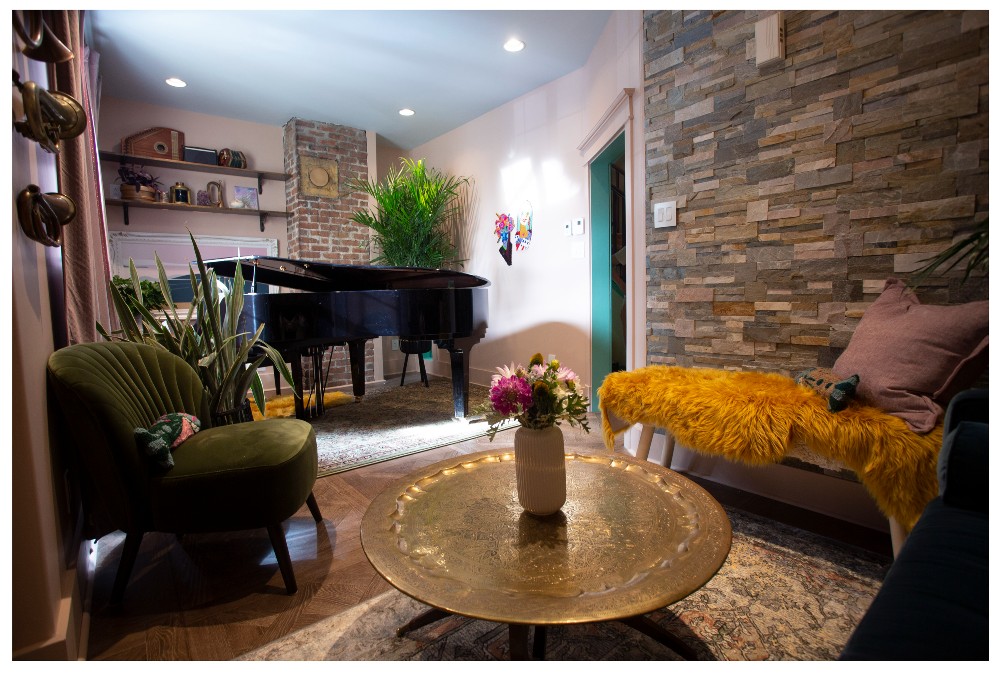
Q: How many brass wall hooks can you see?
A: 3